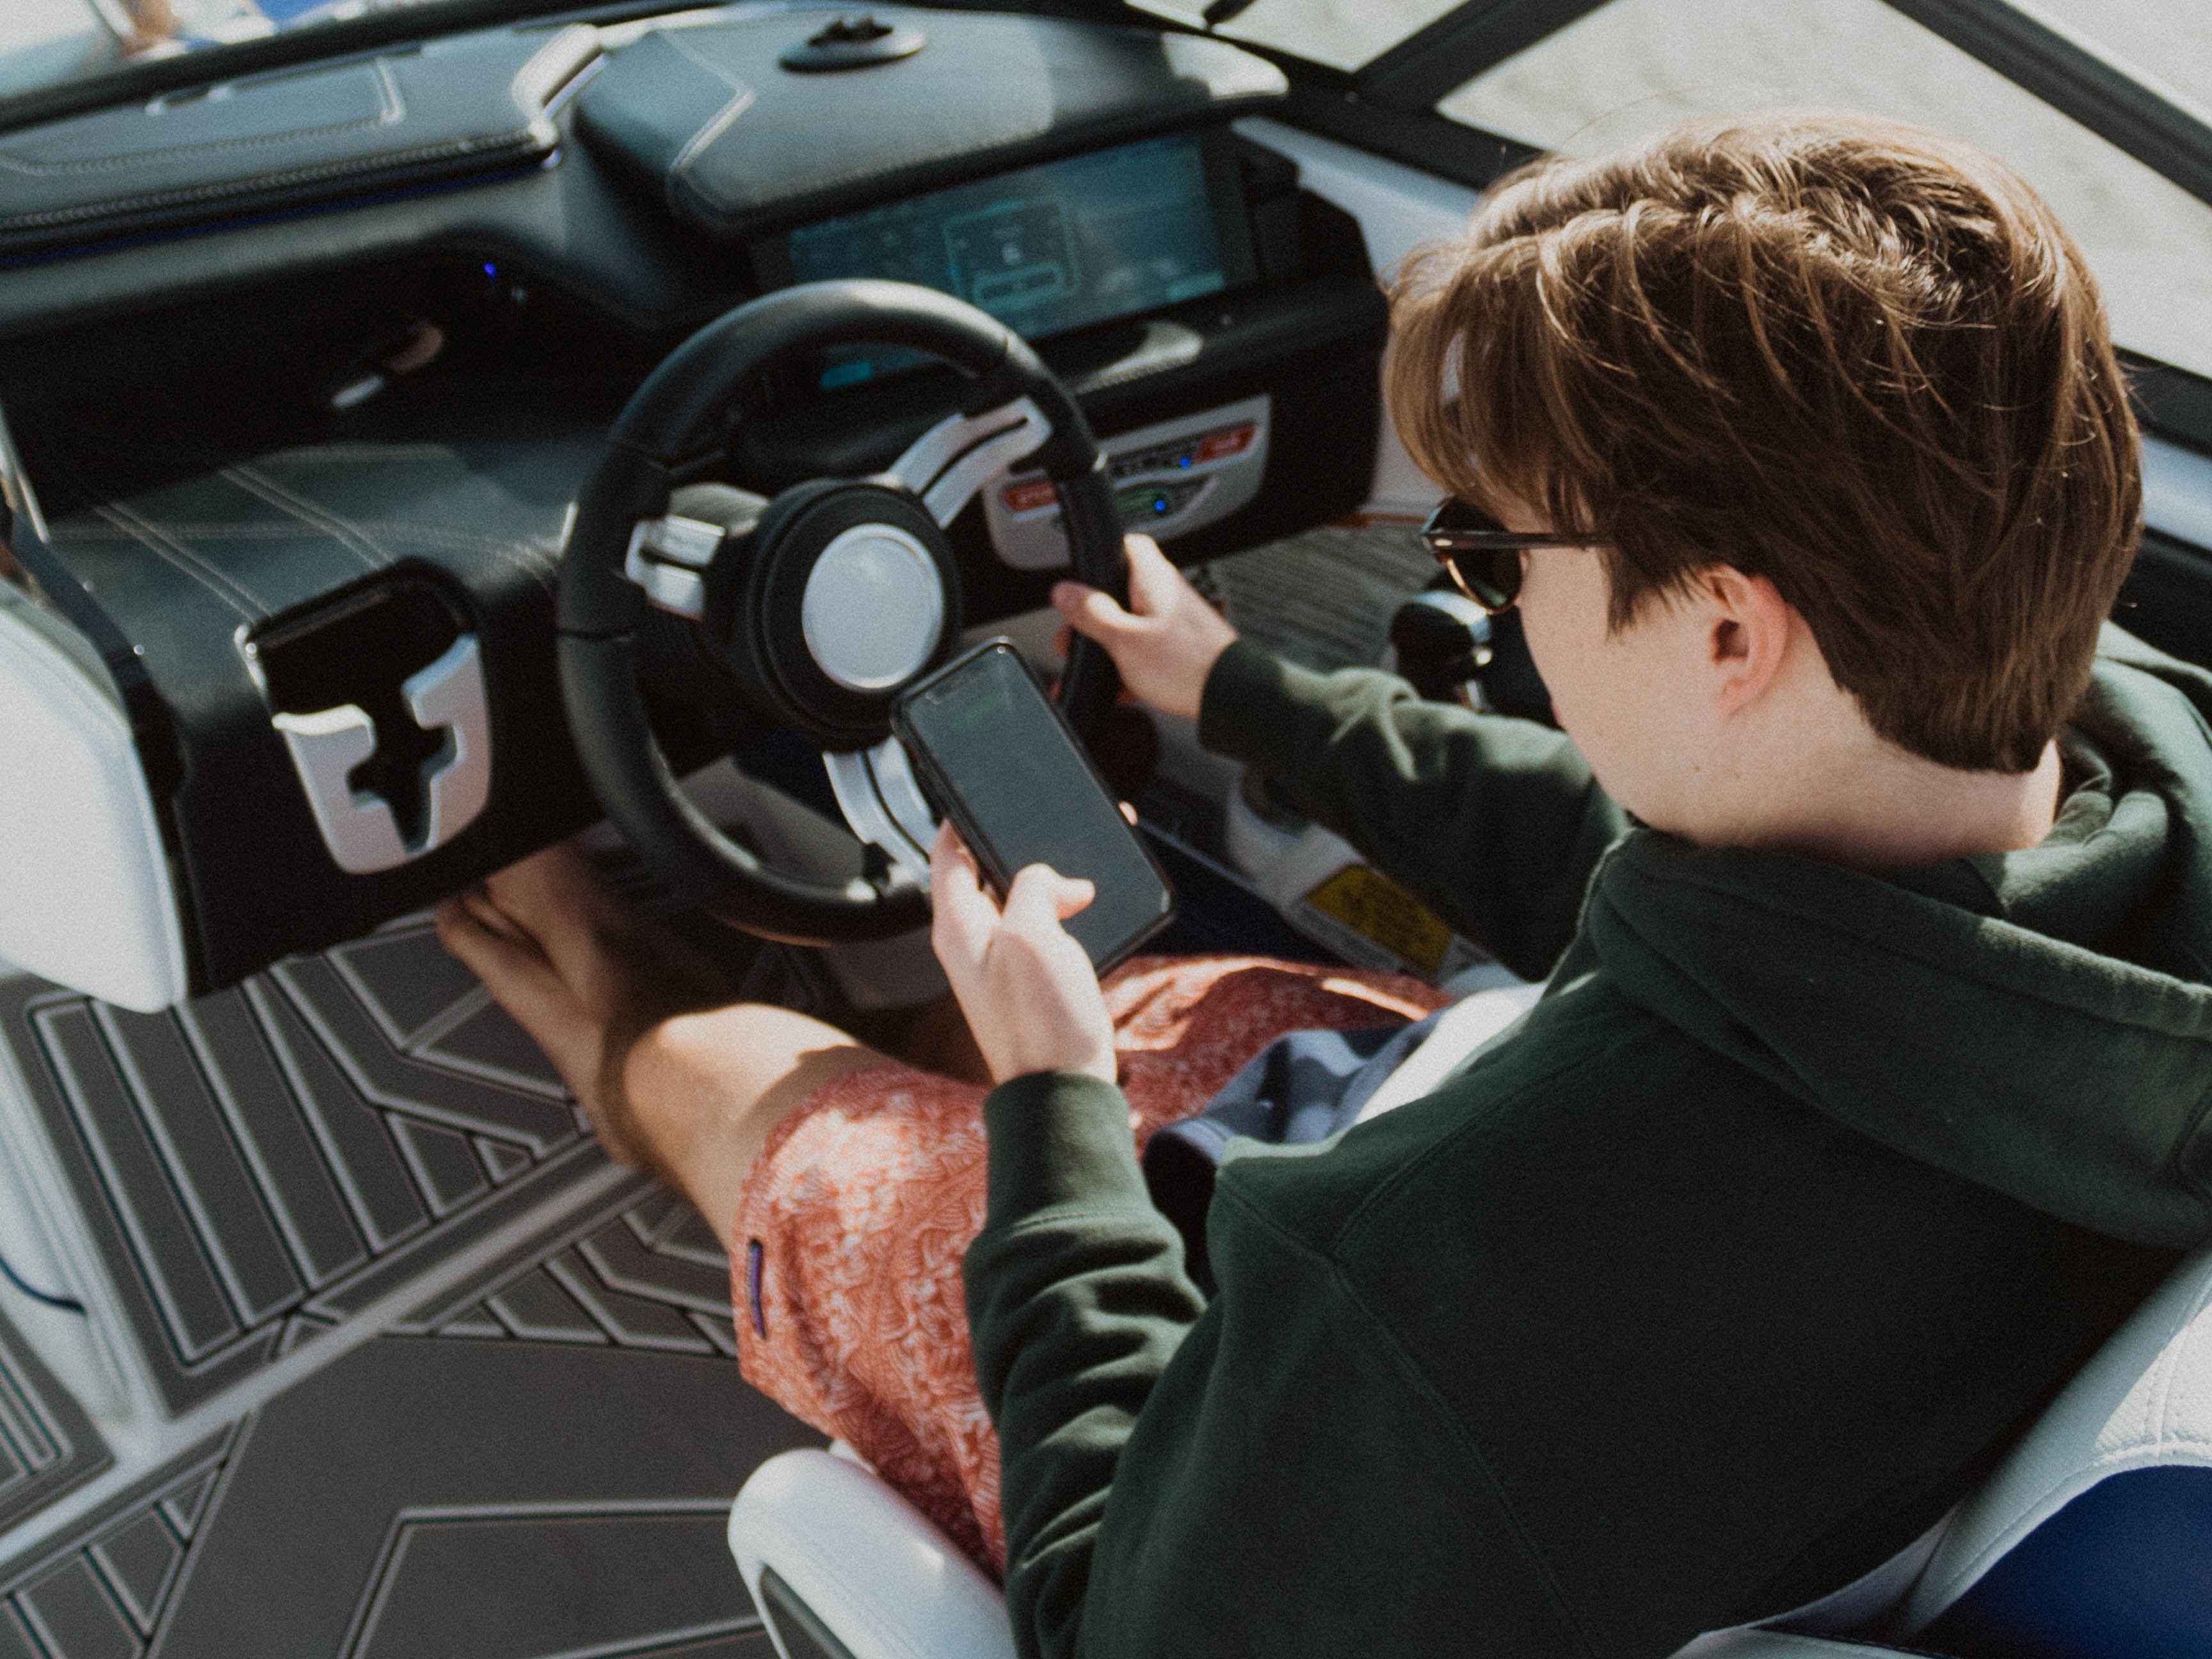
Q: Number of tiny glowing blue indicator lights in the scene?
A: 3